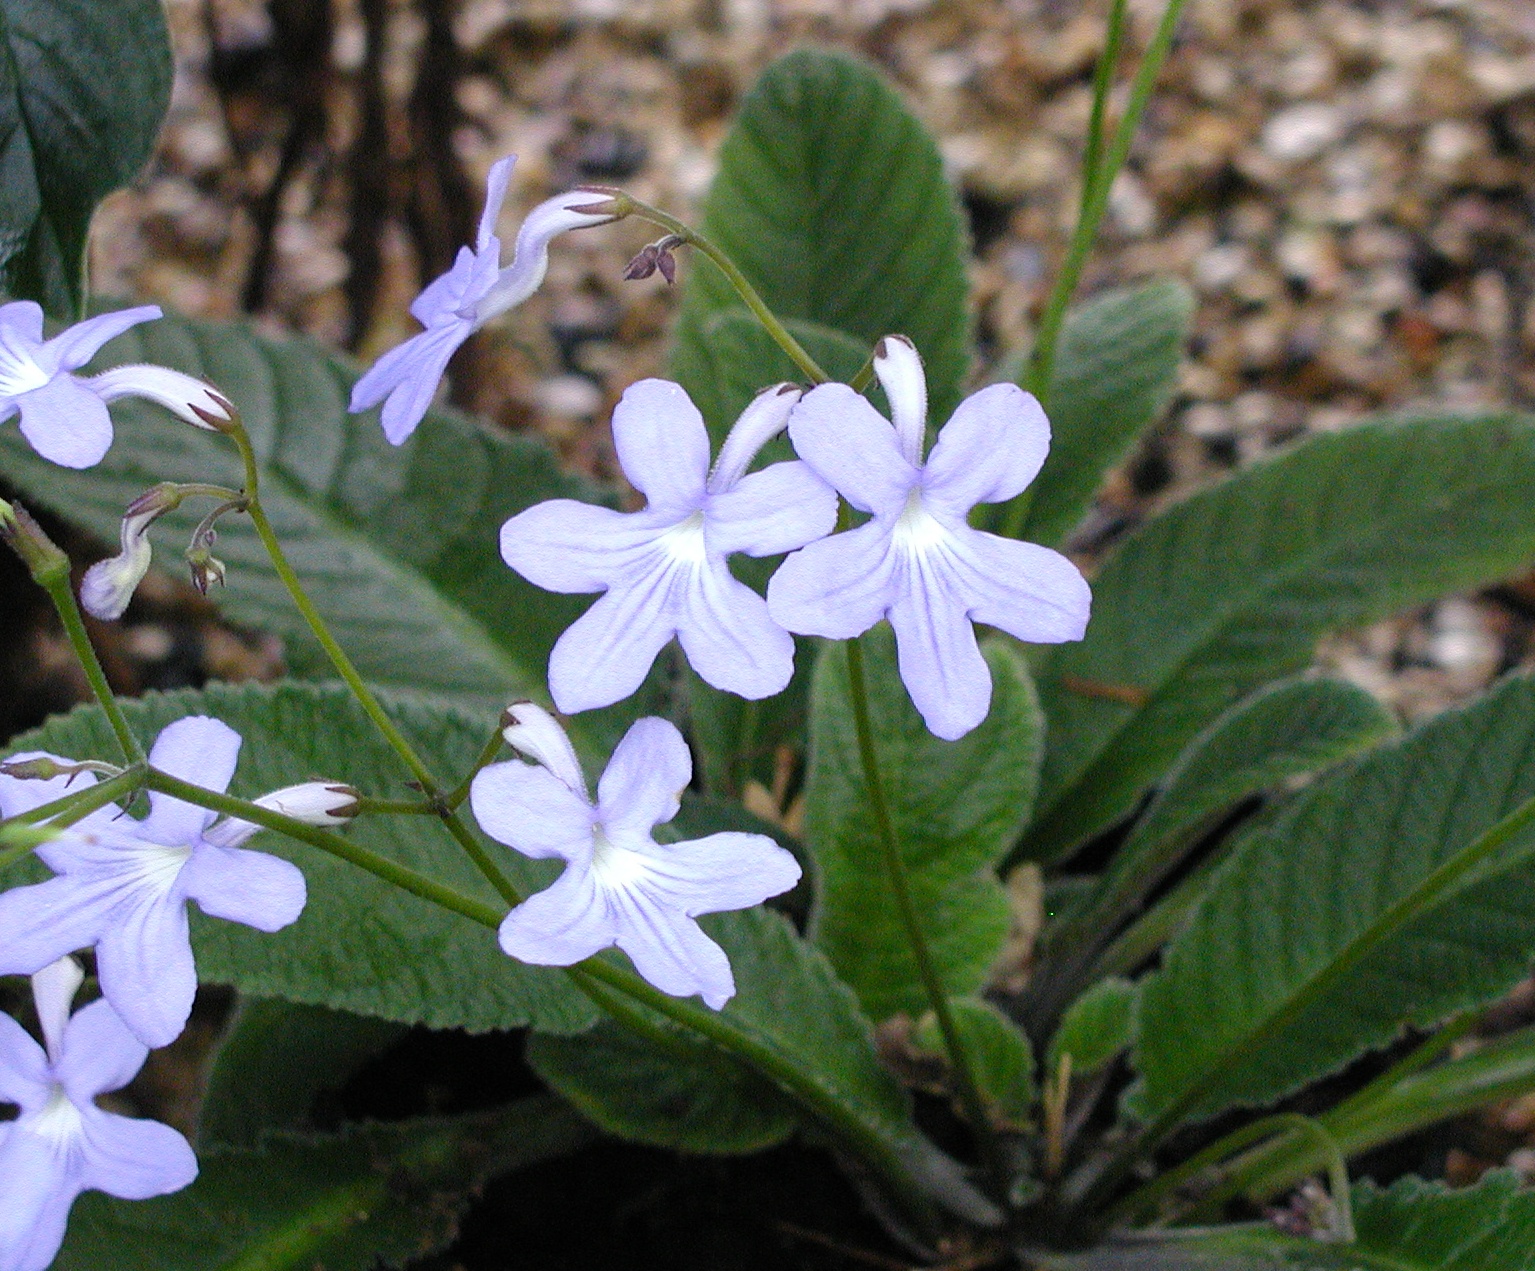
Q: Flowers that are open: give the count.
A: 7